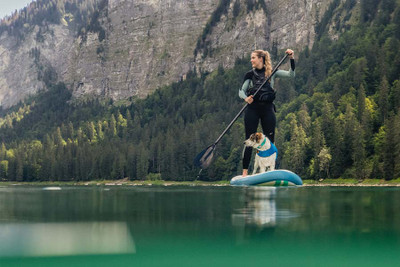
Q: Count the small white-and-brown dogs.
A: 1